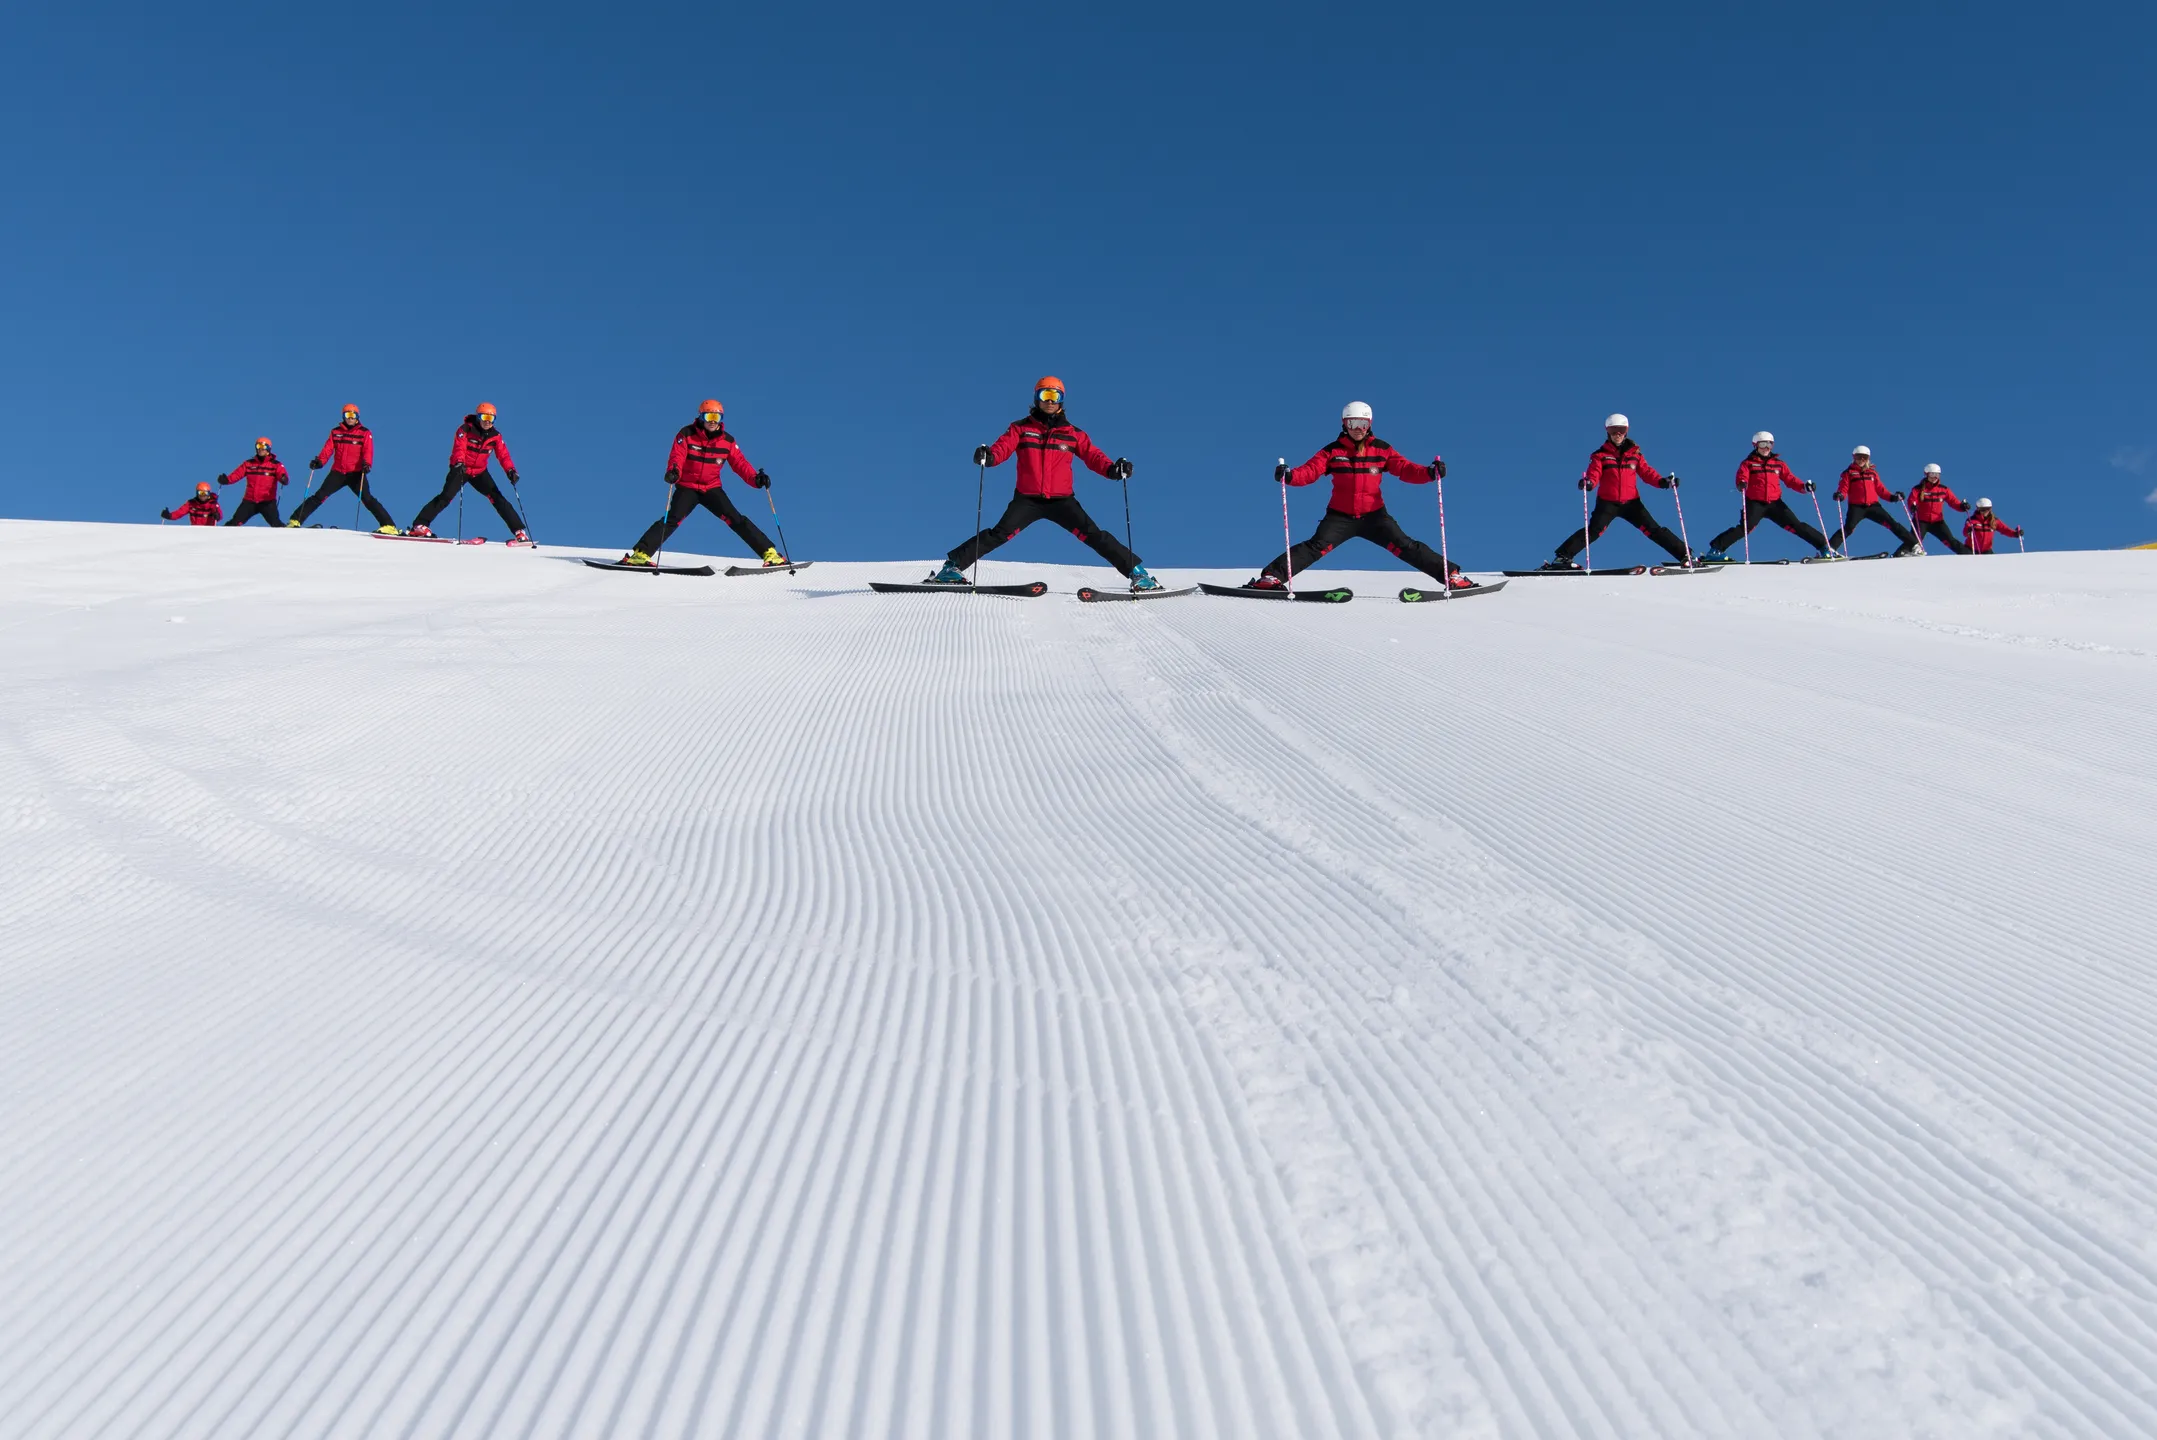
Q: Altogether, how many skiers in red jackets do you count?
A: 12